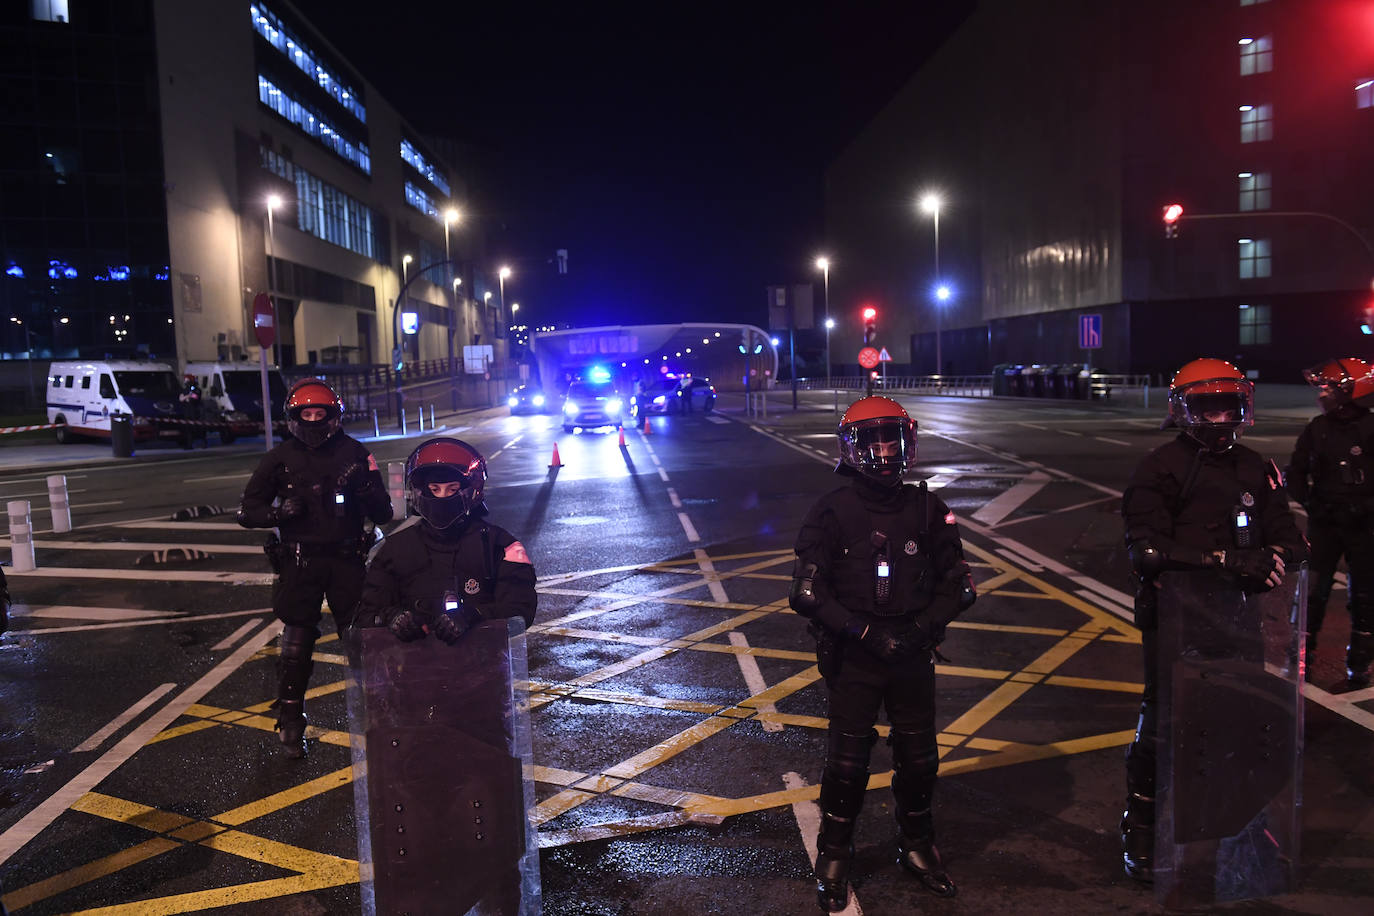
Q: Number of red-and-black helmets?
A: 5